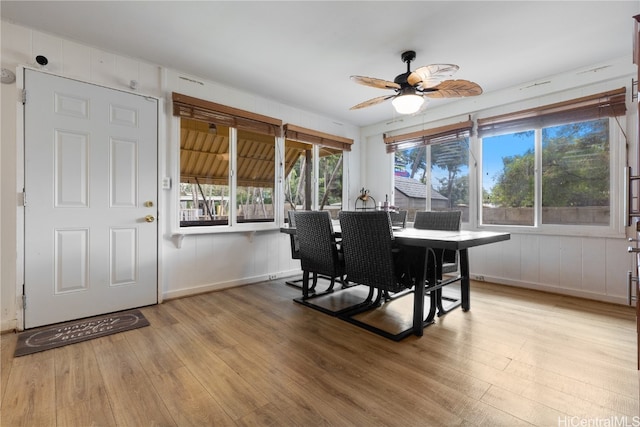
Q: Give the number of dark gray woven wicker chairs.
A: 5